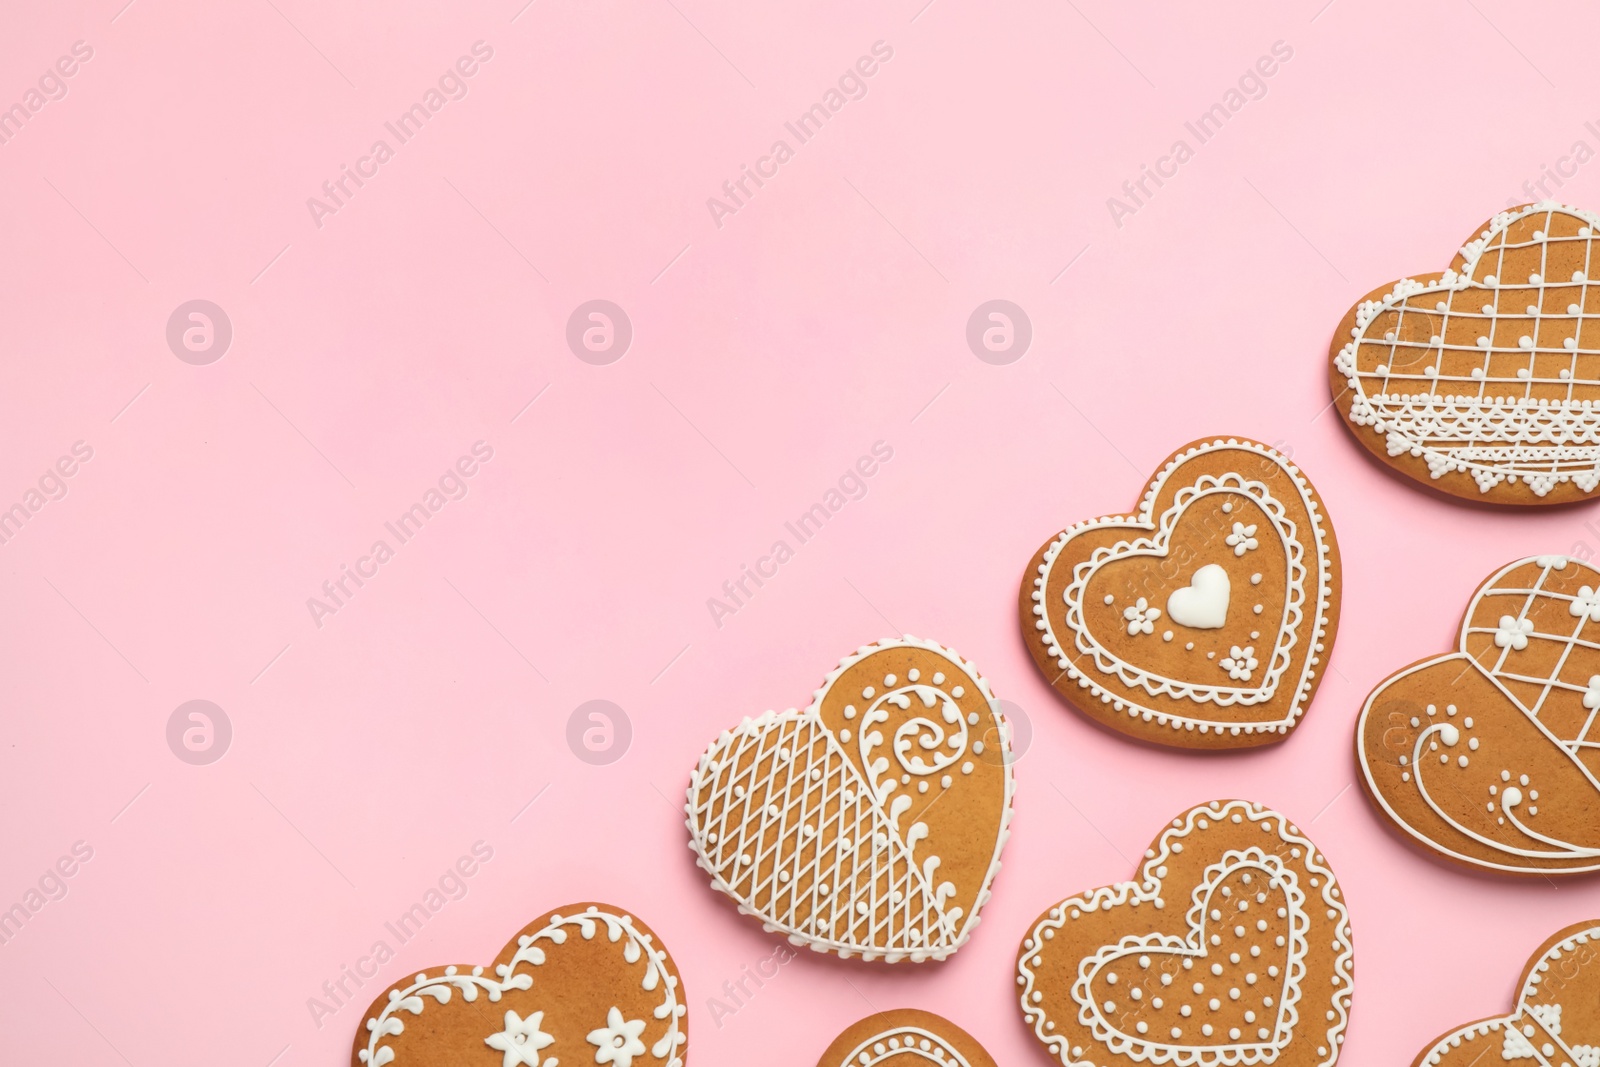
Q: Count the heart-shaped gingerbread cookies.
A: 8